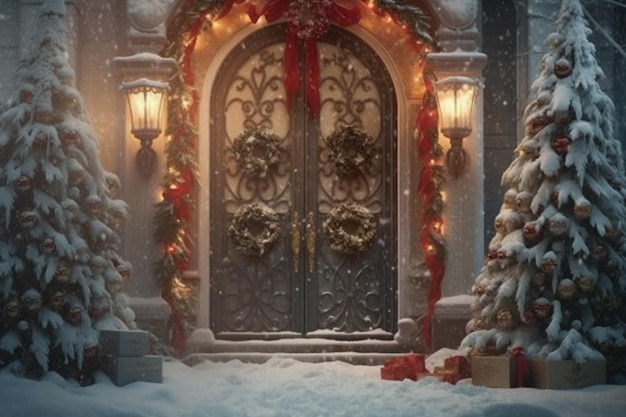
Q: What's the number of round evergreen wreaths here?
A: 4